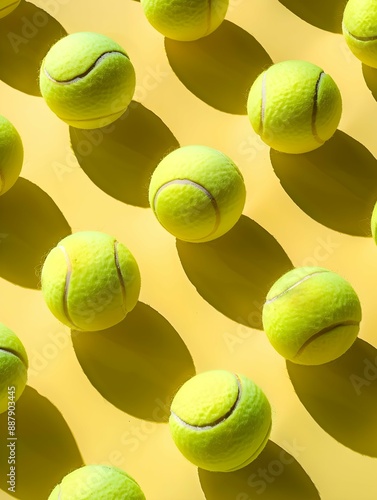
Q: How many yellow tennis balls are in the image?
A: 13